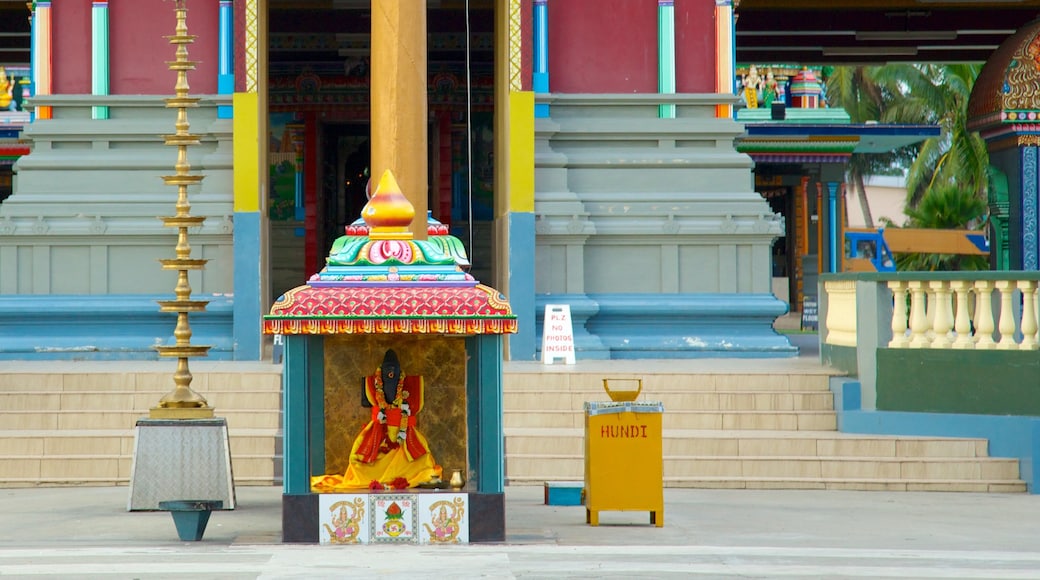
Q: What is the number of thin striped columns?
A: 6